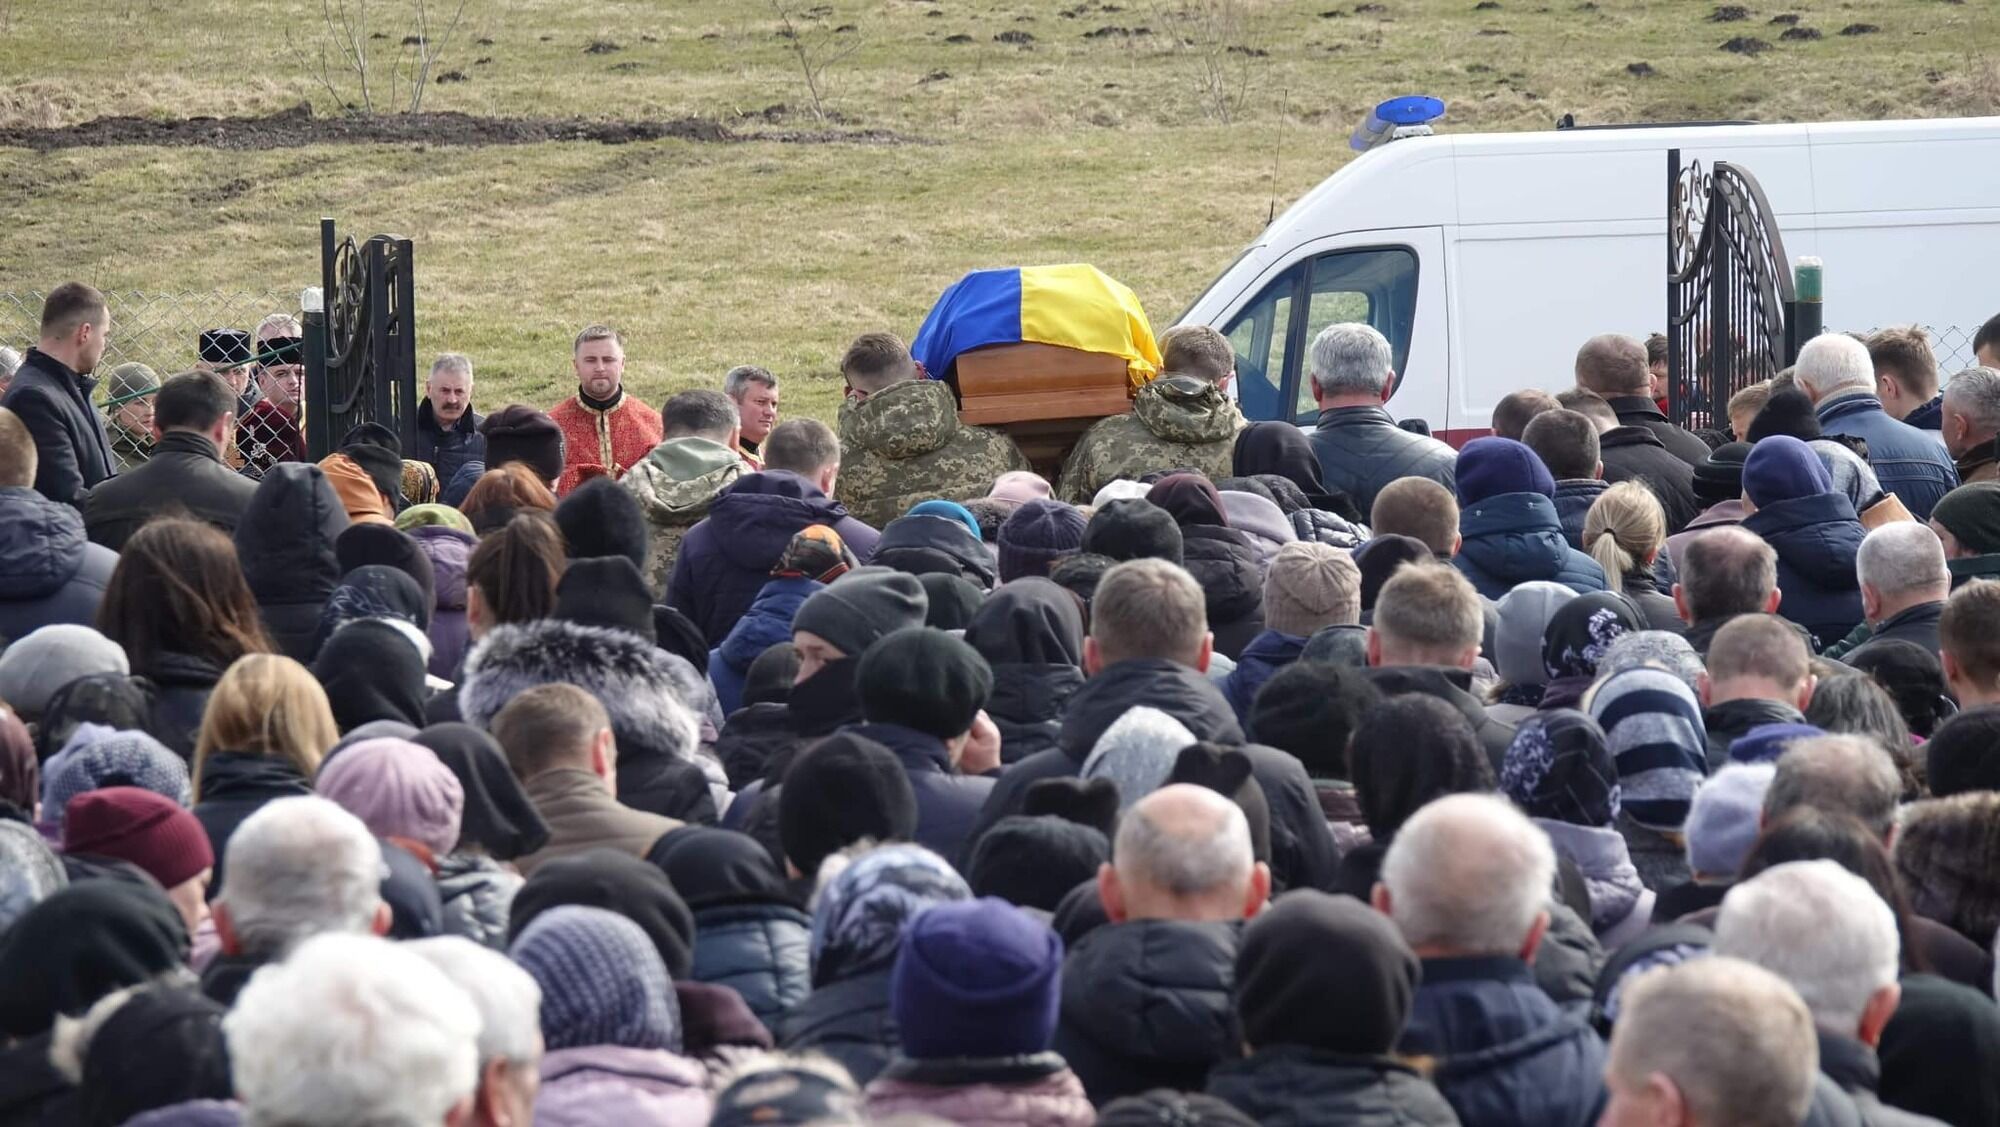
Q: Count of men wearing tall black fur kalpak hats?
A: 2